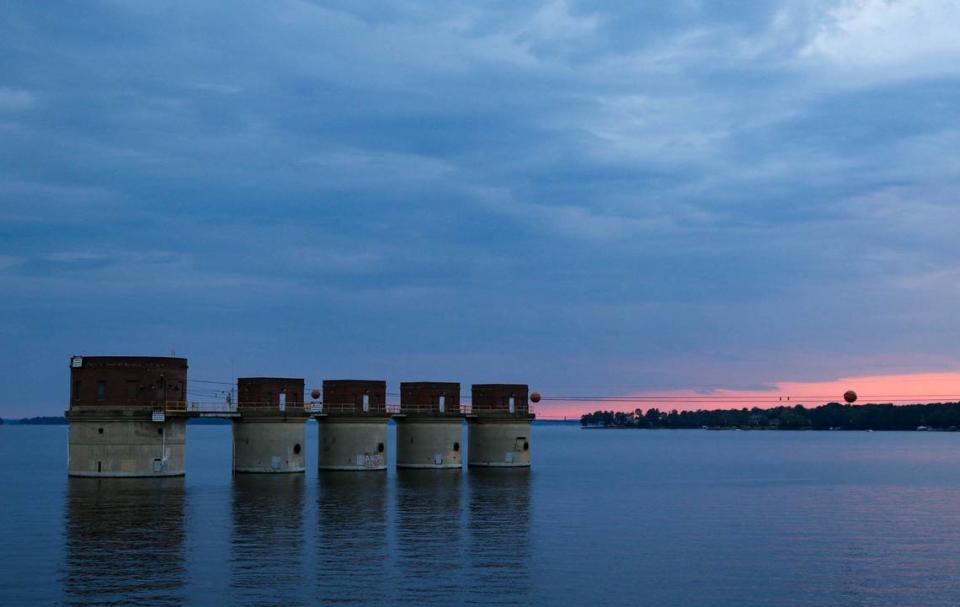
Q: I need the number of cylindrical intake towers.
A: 5